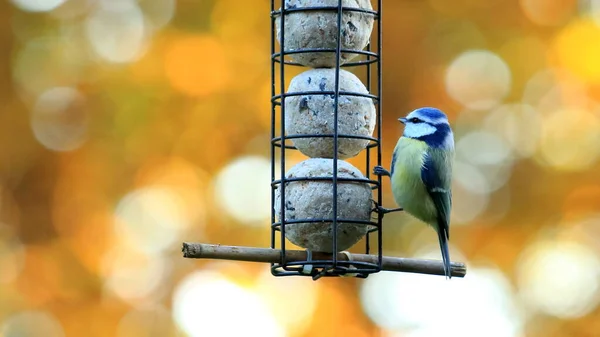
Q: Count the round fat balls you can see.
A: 3